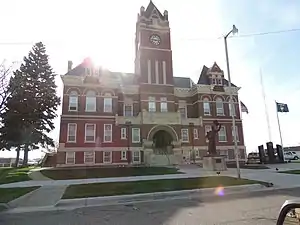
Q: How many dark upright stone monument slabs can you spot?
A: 3